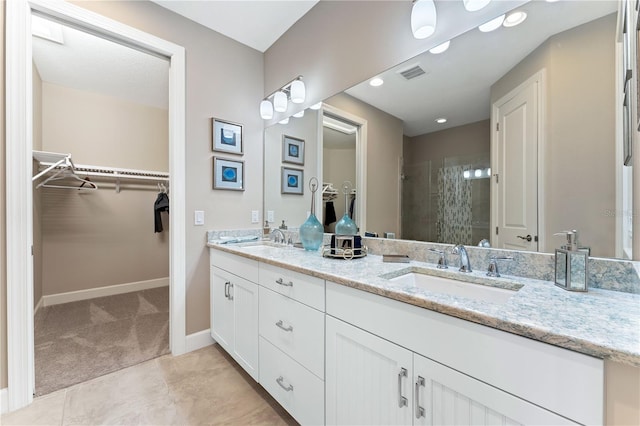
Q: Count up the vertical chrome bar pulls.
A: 4